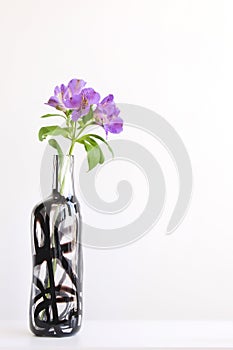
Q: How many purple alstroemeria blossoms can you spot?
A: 3